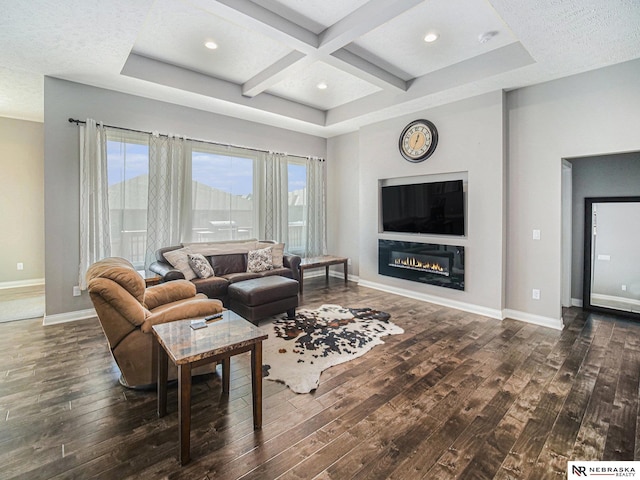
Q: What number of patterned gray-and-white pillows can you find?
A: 2